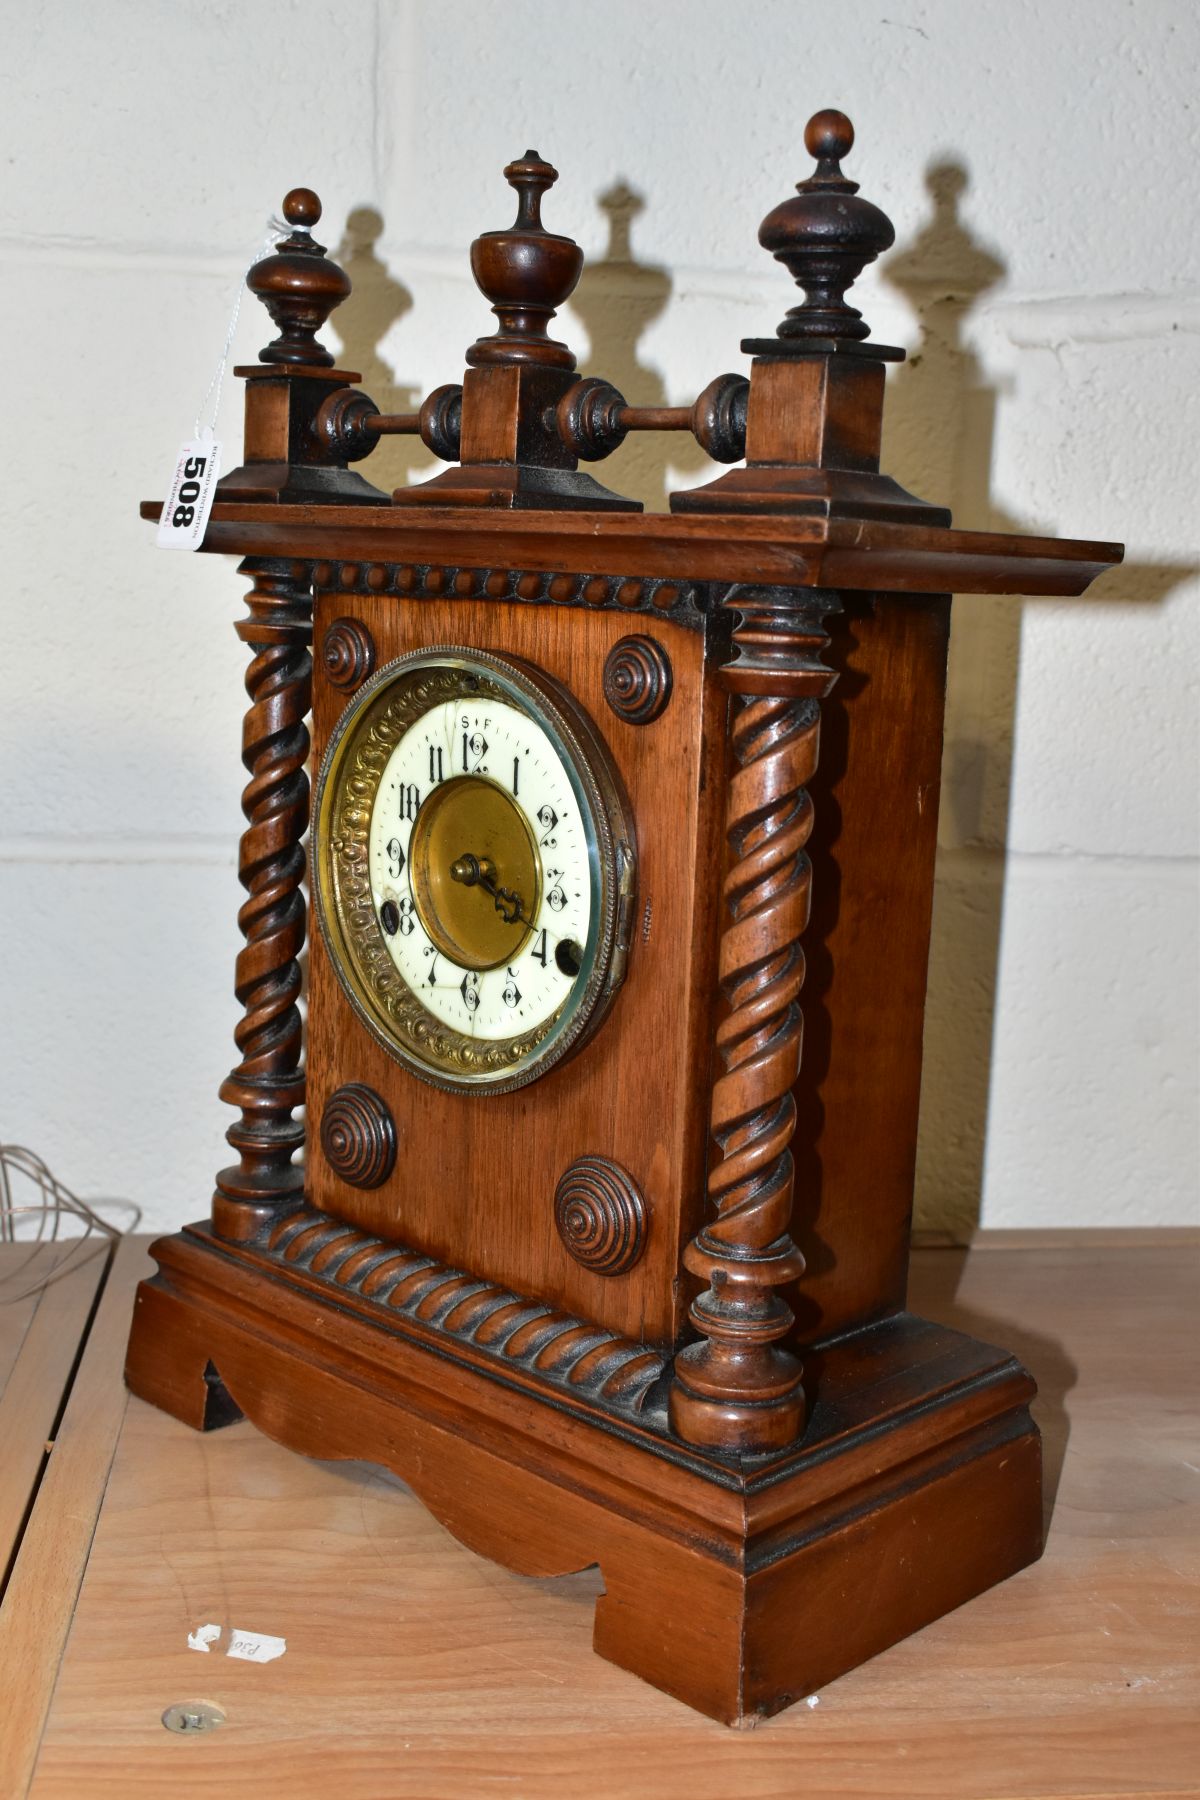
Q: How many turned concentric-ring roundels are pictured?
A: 4